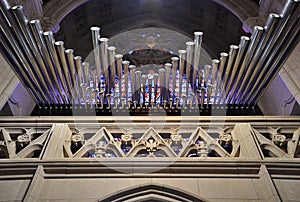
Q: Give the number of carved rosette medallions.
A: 6